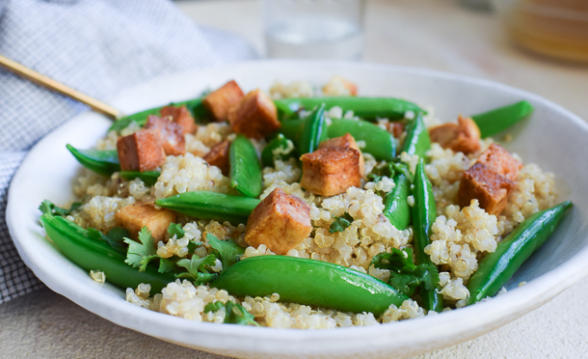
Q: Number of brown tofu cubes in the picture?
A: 12